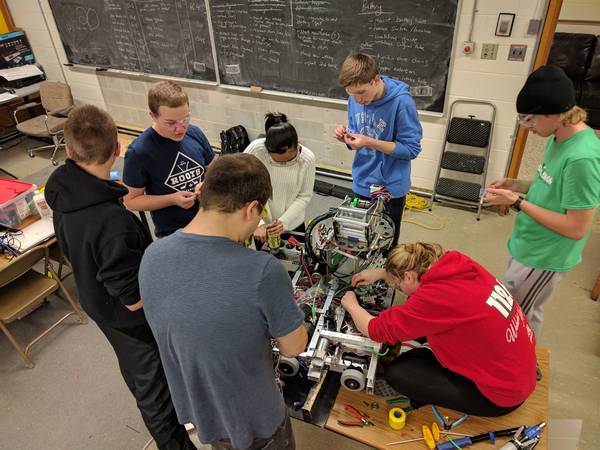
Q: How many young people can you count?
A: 7